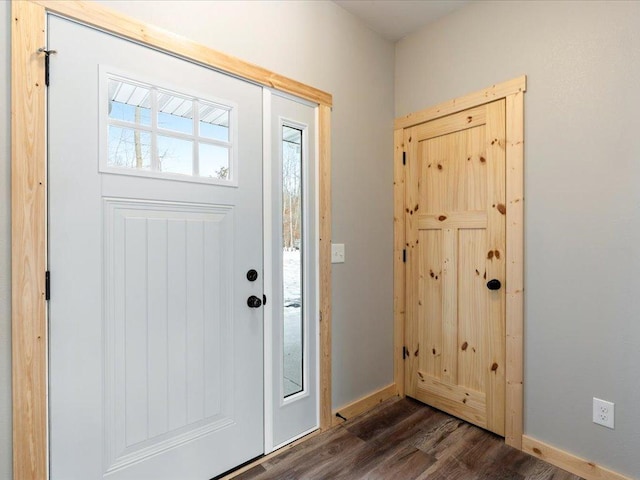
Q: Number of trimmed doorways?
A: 2